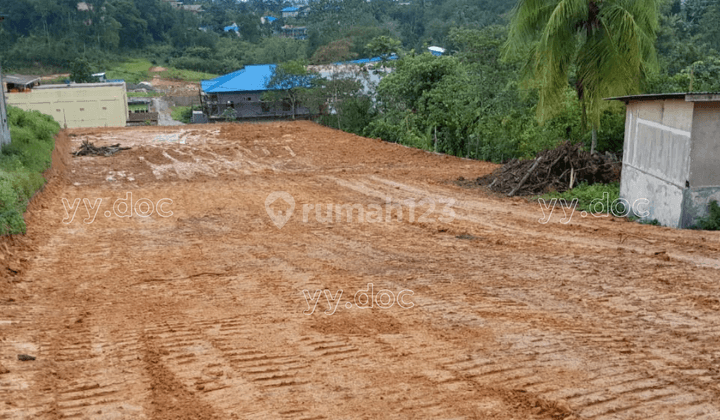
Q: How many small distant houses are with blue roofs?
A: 3